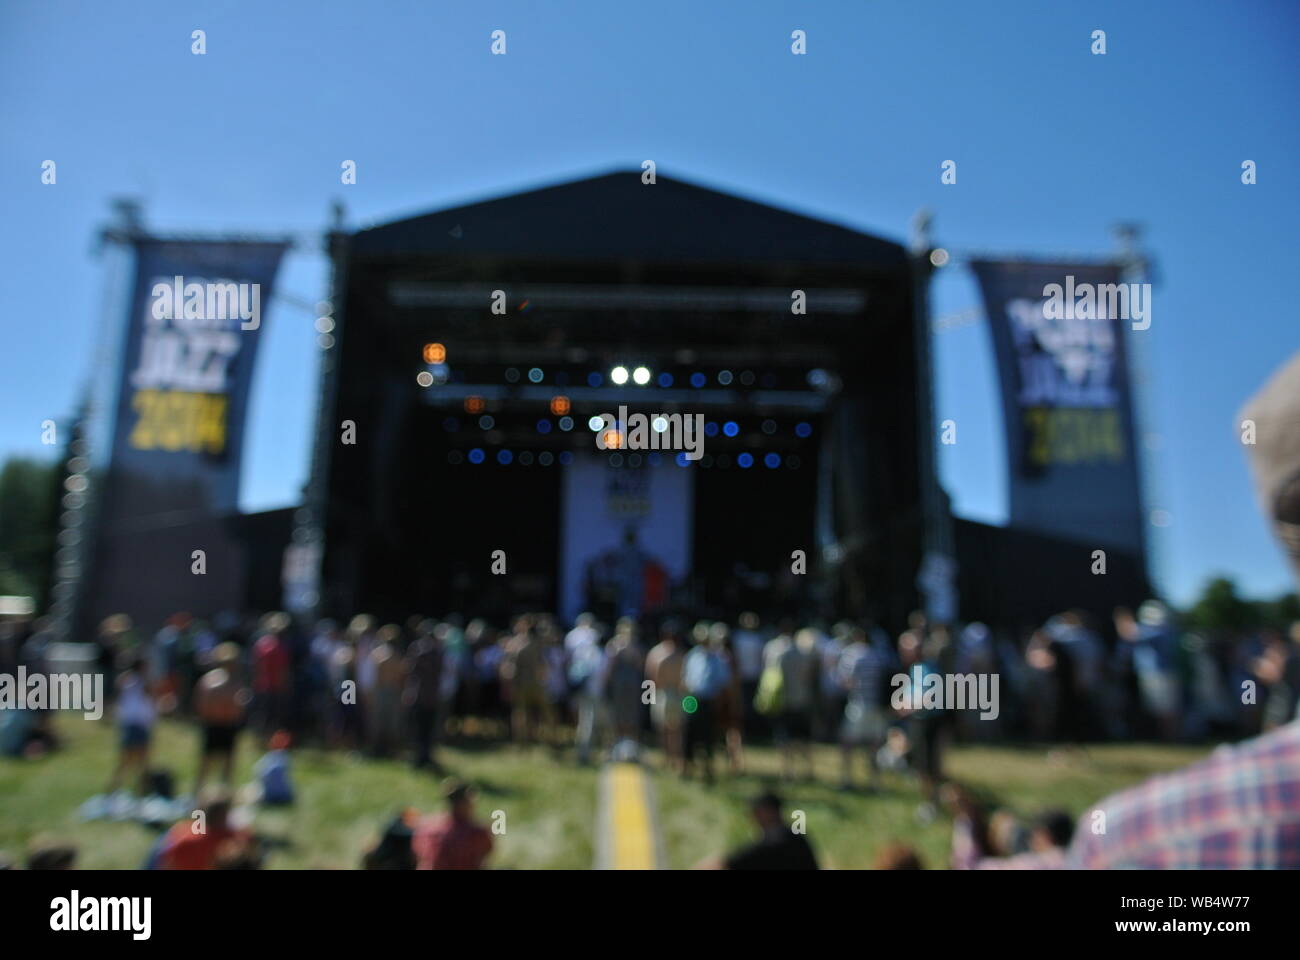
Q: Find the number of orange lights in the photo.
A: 4